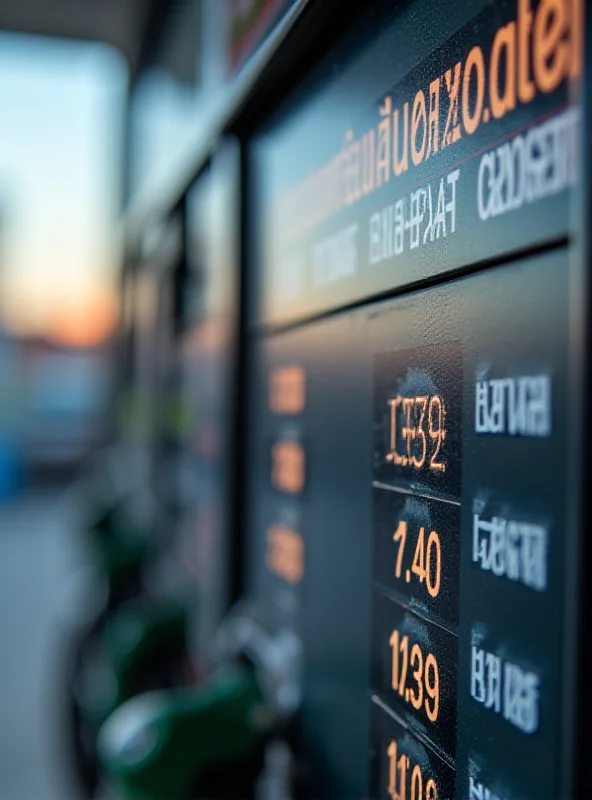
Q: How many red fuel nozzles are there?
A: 0